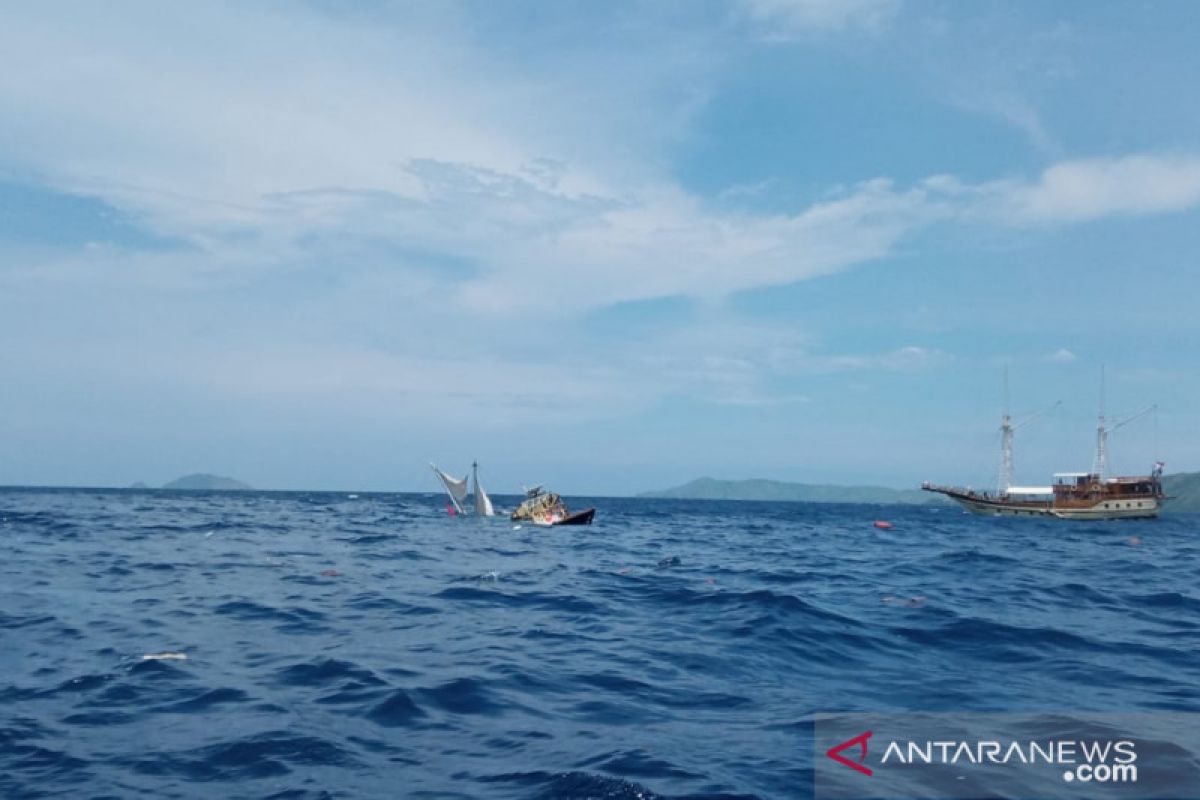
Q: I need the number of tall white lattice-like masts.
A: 2